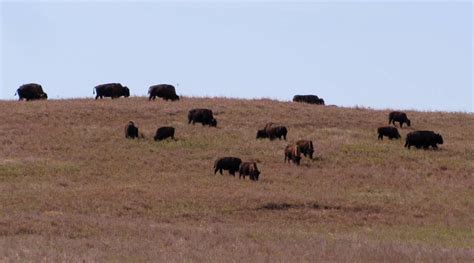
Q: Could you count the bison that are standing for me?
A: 15